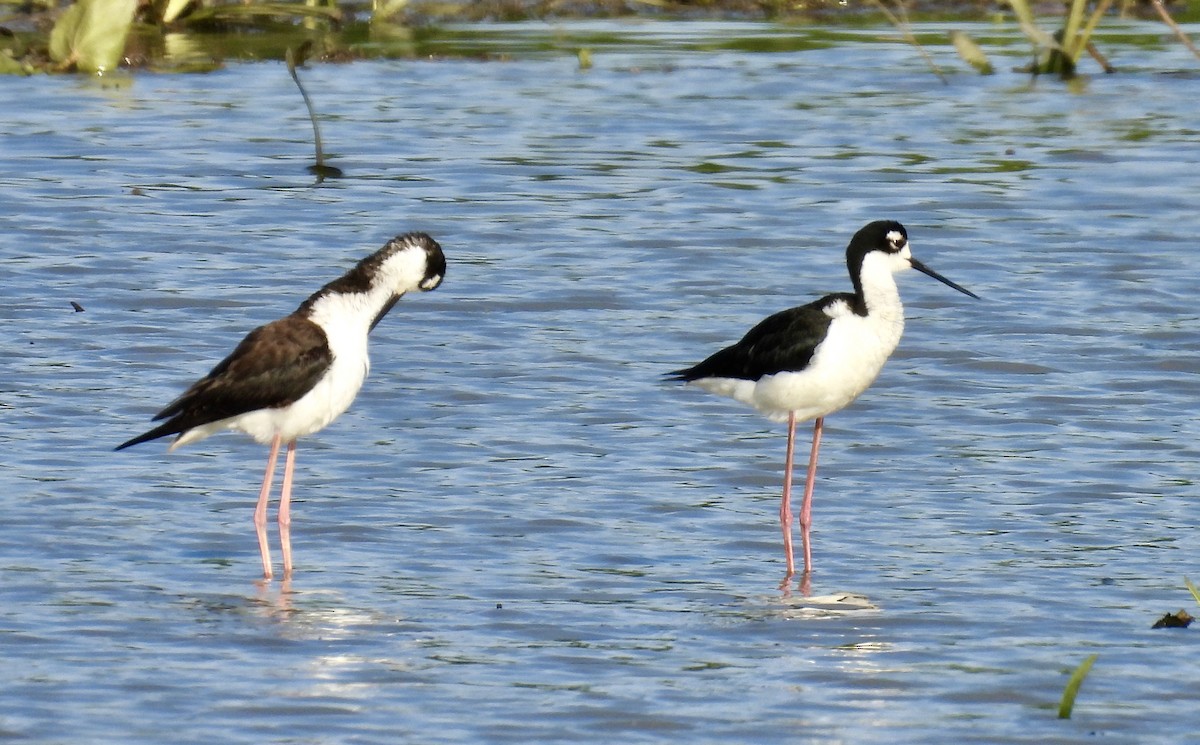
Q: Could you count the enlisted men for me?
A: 0